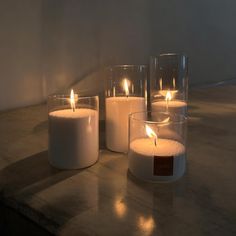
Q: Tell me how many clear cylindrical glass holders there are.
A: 4